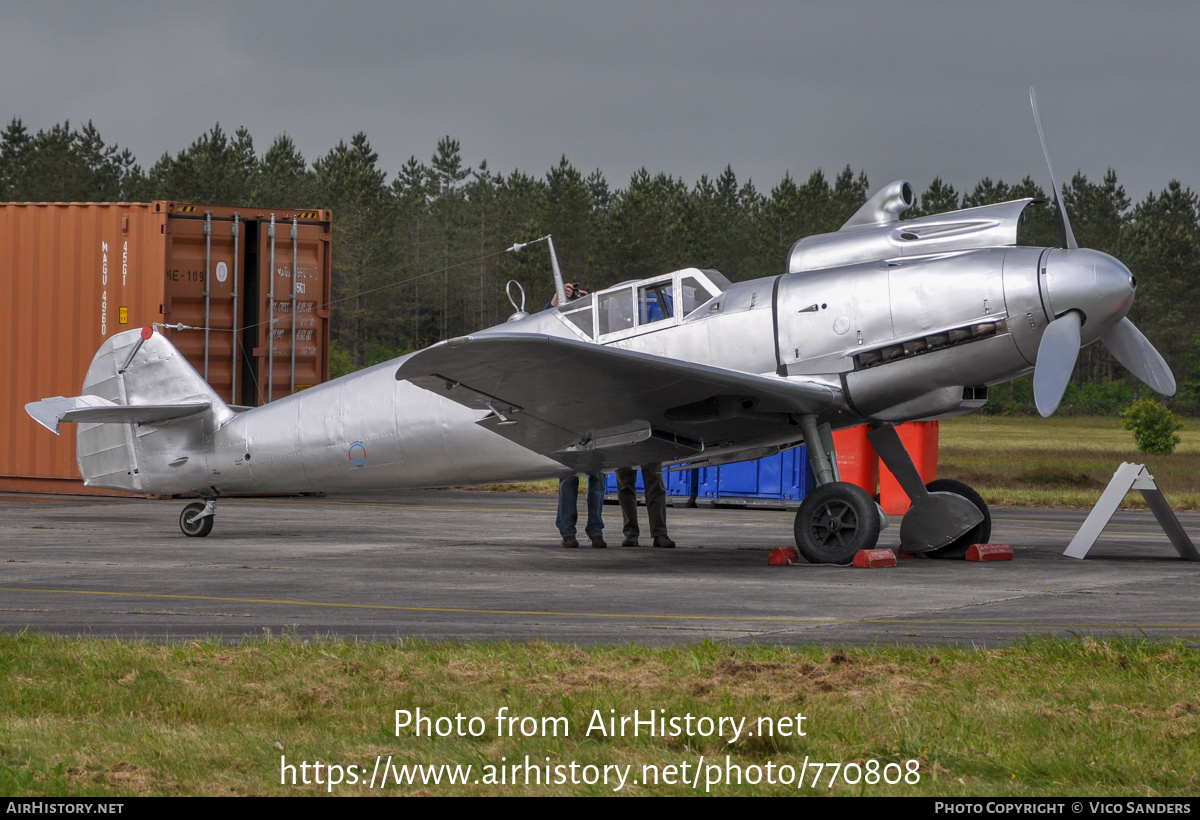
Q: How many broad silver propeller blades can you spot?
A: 3